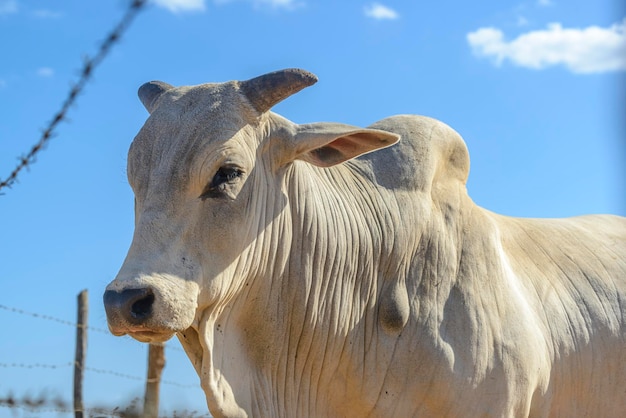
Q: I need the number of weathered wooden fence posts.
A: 2